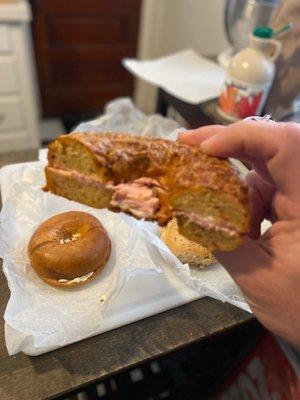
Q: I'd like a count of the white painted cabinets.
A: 1